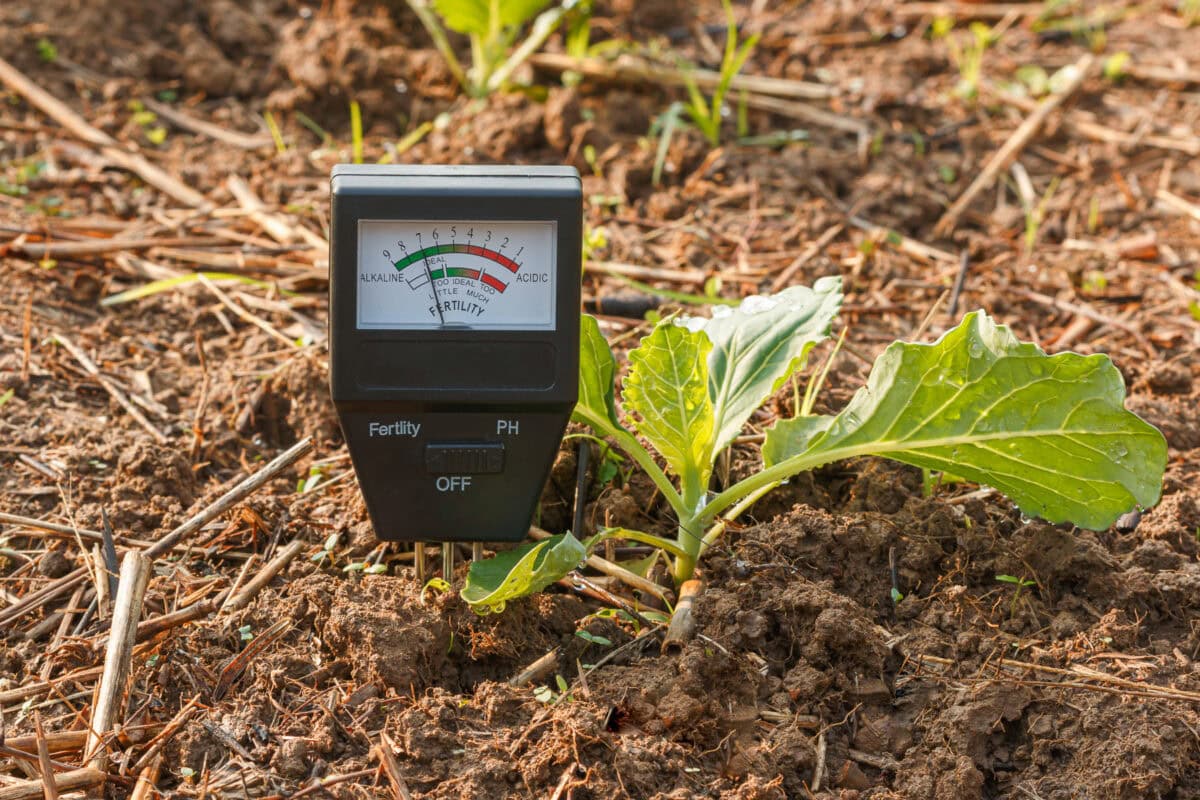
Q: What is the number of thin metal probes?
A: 3